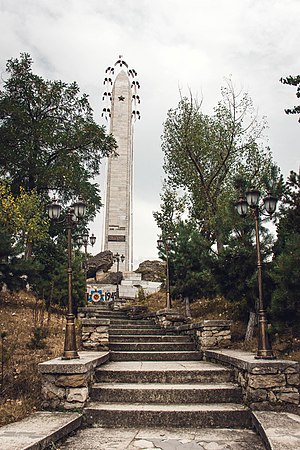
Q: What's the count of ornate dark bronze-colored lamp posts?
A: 5